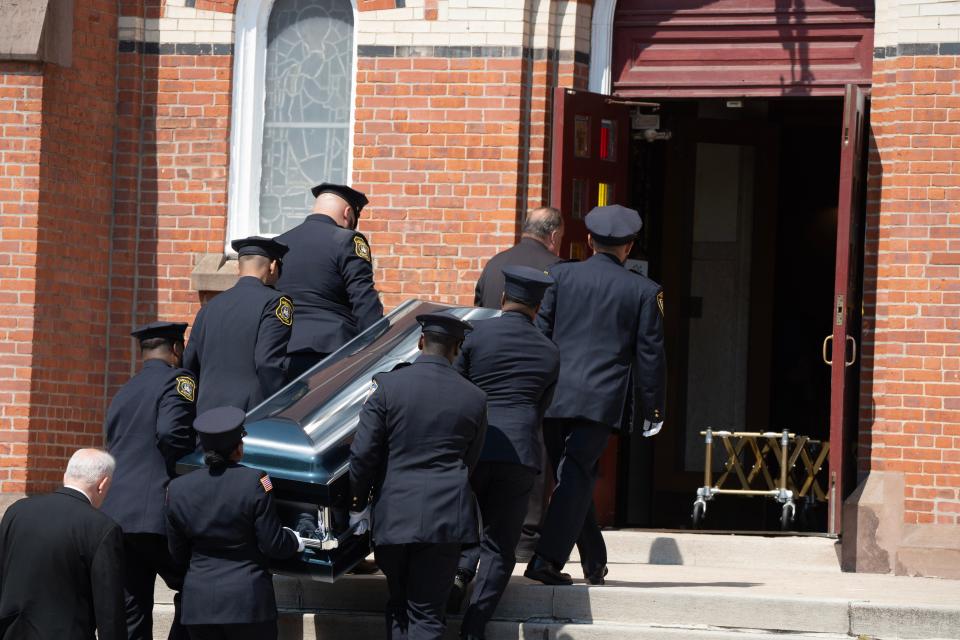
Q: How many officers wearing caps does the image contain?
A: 7